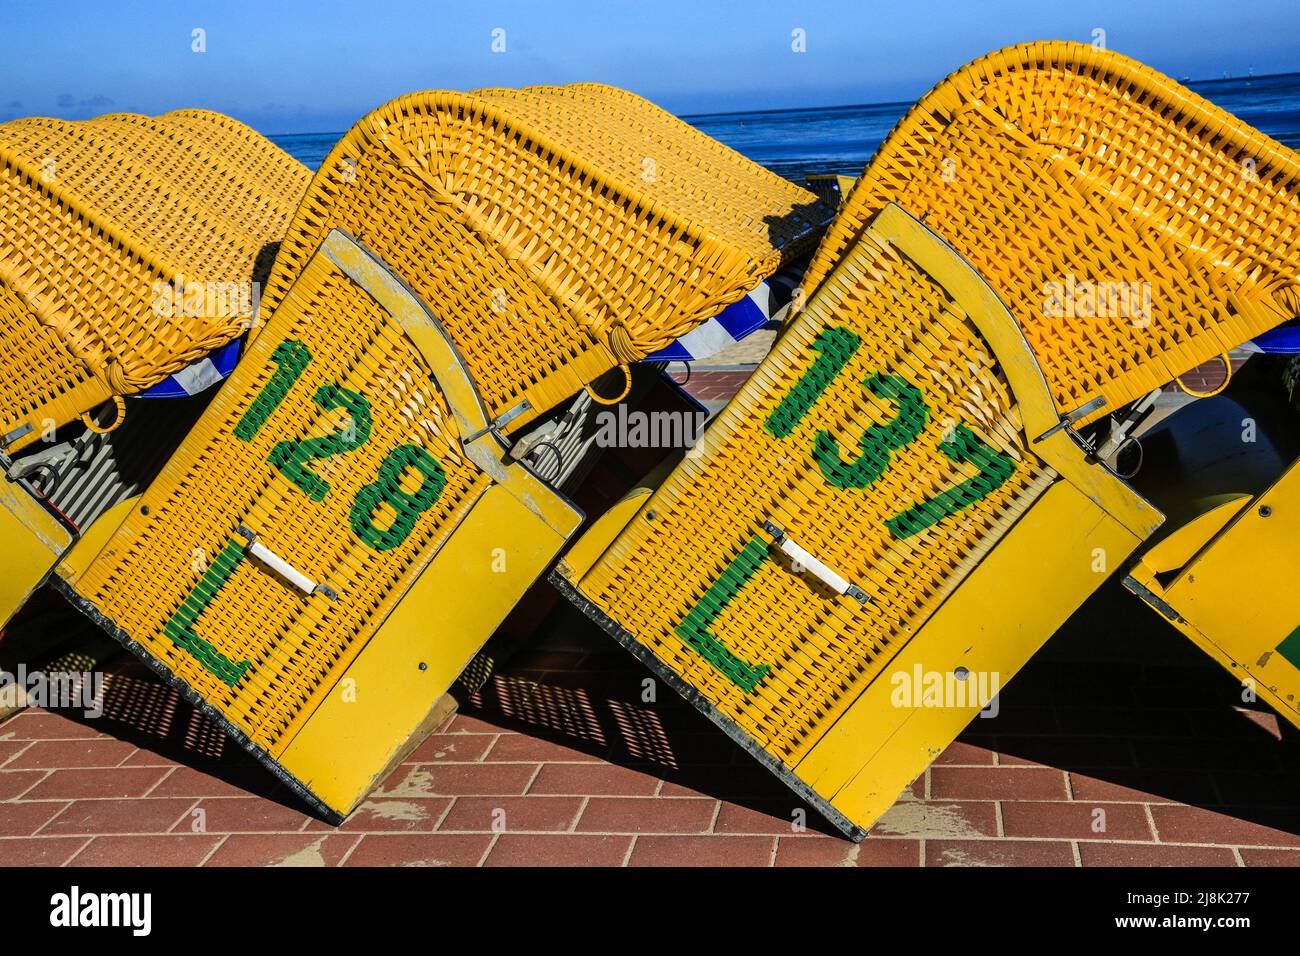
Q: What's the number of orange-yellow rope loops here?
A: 3